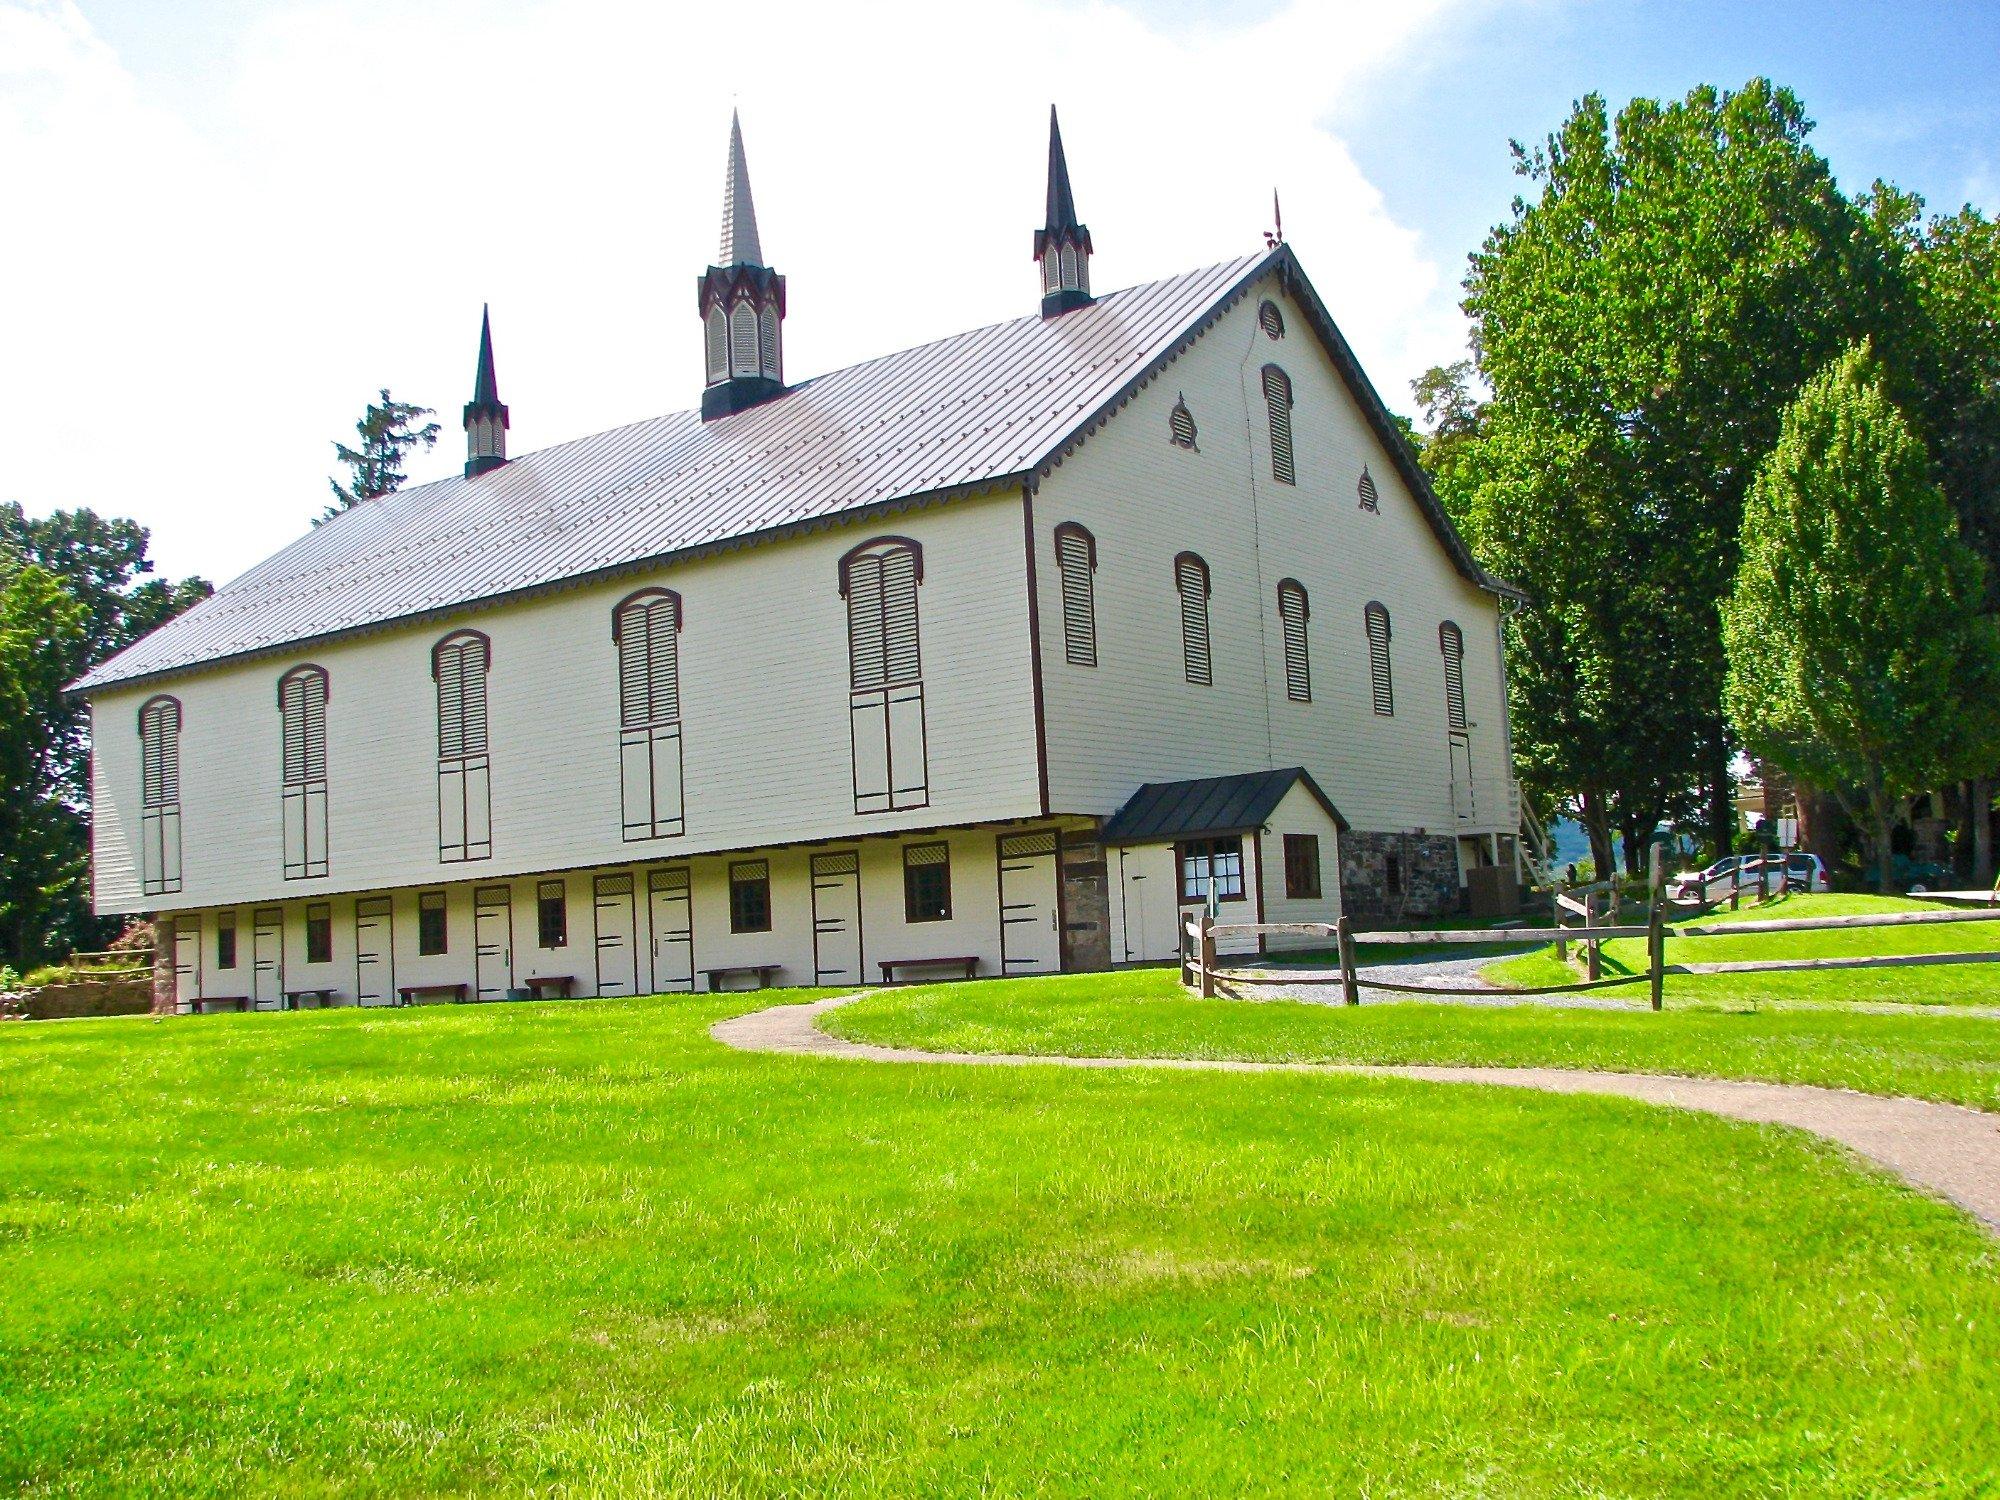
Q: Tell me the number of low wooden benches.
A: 6